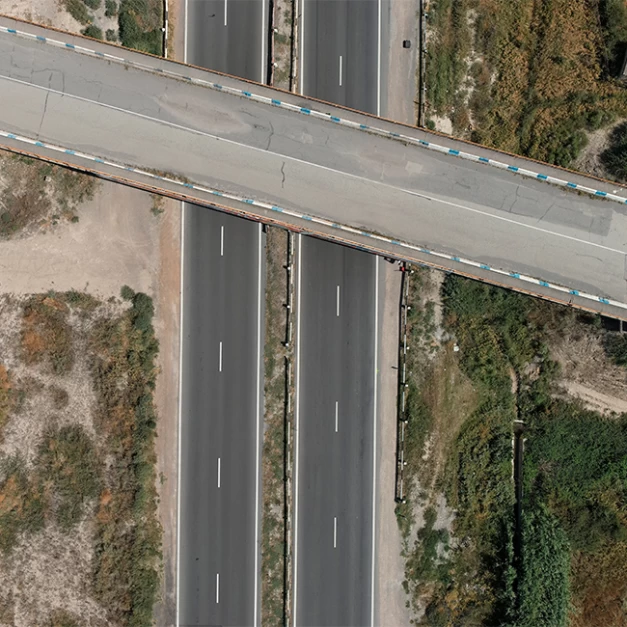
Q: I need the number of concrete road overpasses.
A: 1